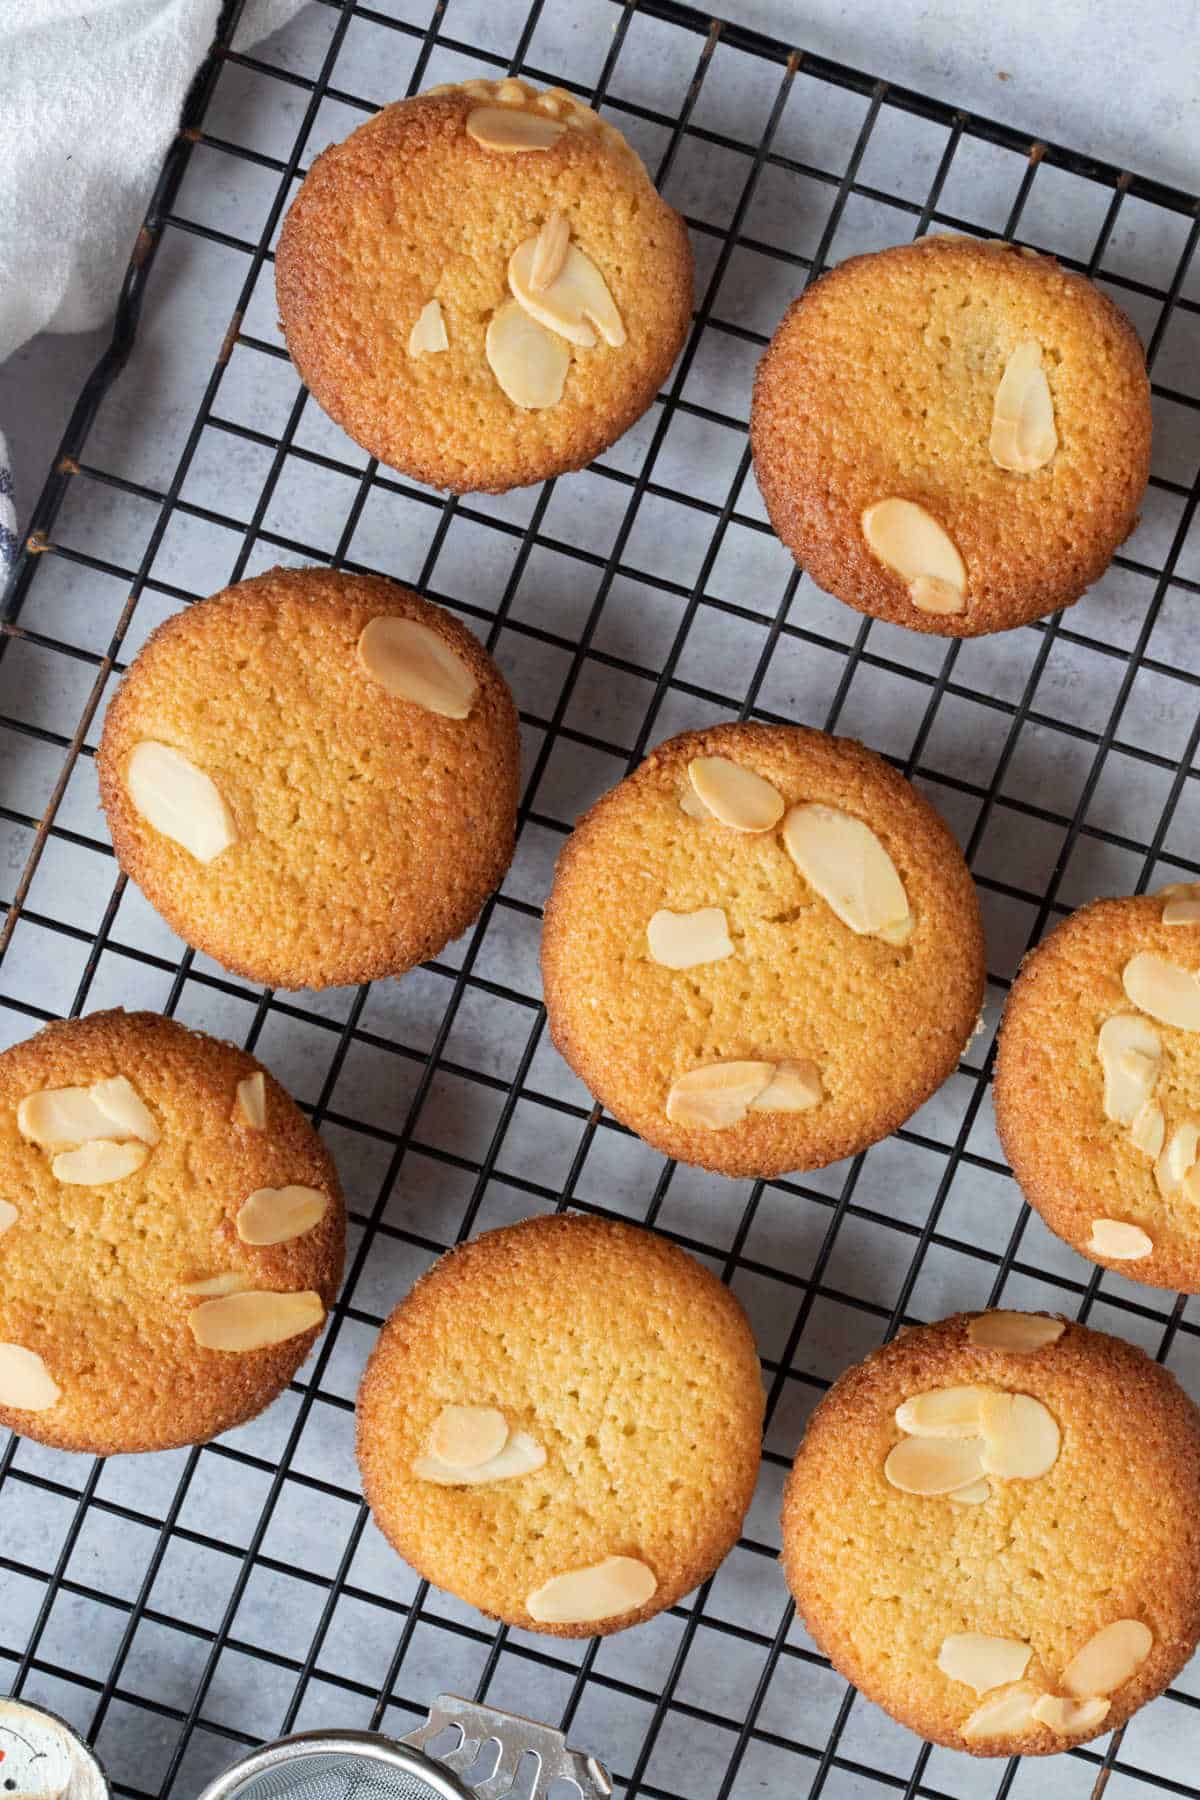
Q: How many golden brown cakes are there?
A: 8